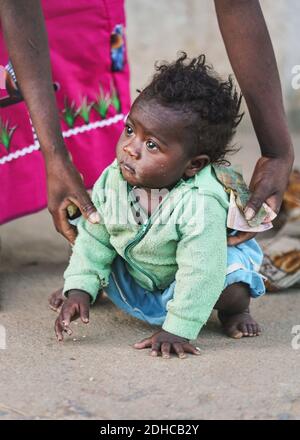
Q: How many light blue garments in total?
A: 1